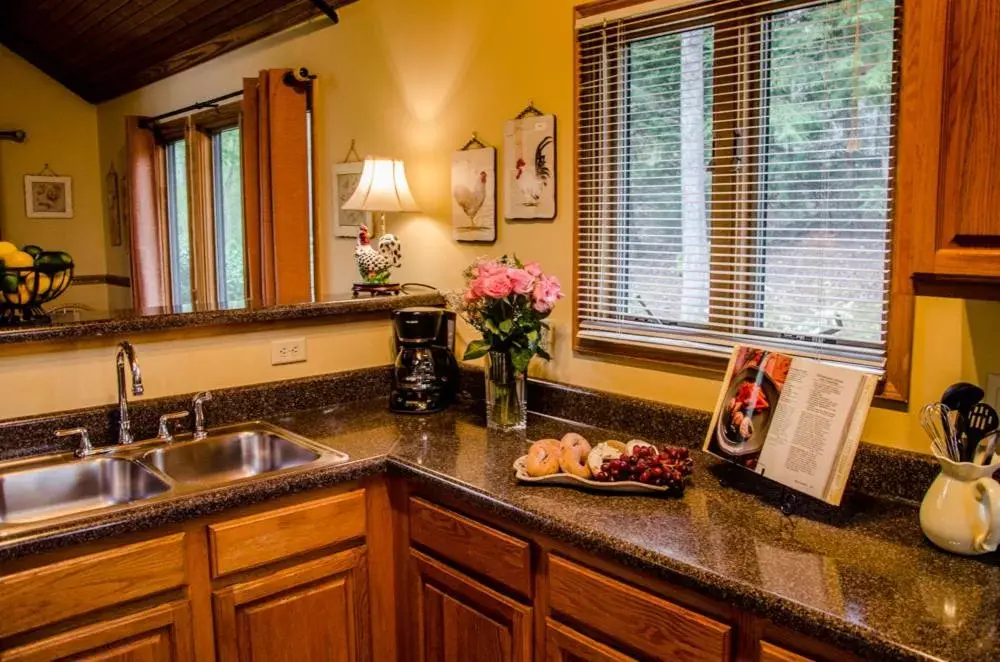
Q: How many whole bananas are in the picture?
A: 0